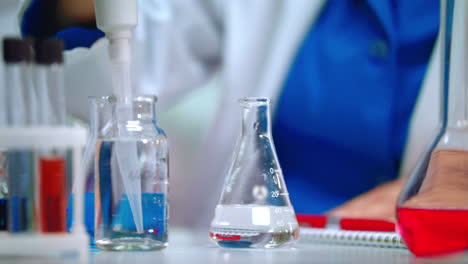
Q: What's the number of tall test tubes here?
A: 2